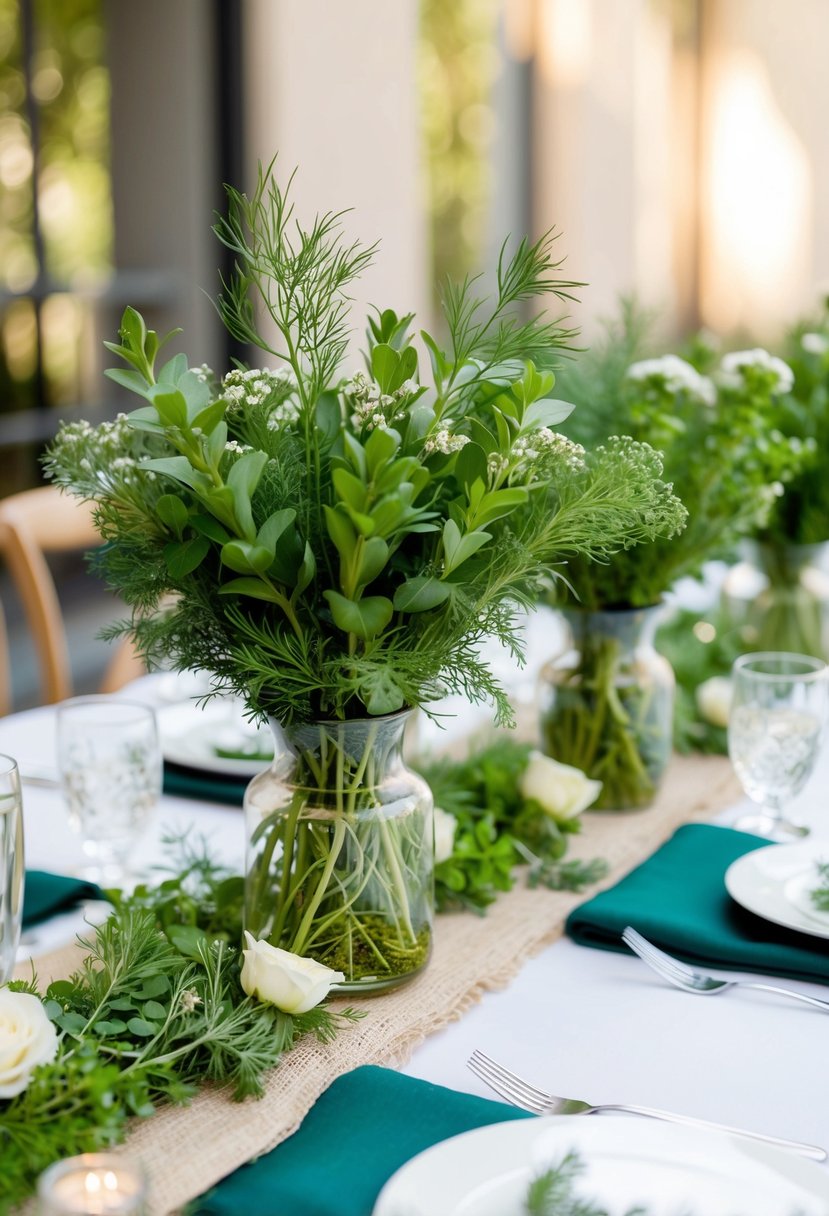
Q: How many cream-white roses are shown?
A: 5